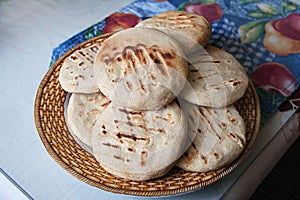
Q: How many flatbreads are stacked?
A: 7